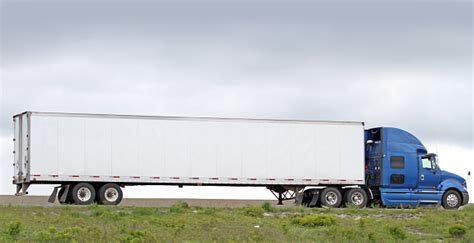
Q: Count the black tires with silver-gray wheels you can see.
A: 5